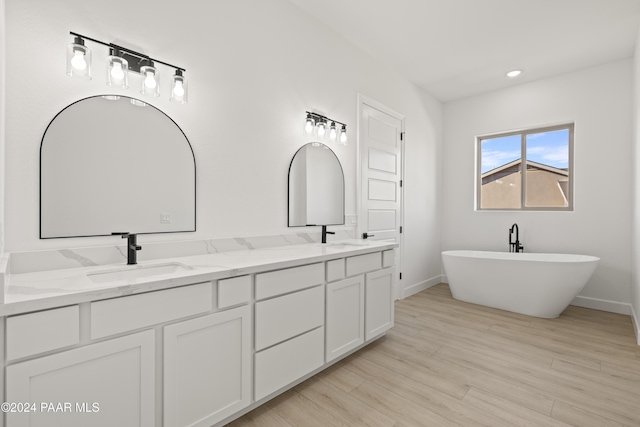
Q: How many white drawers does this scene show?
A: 9